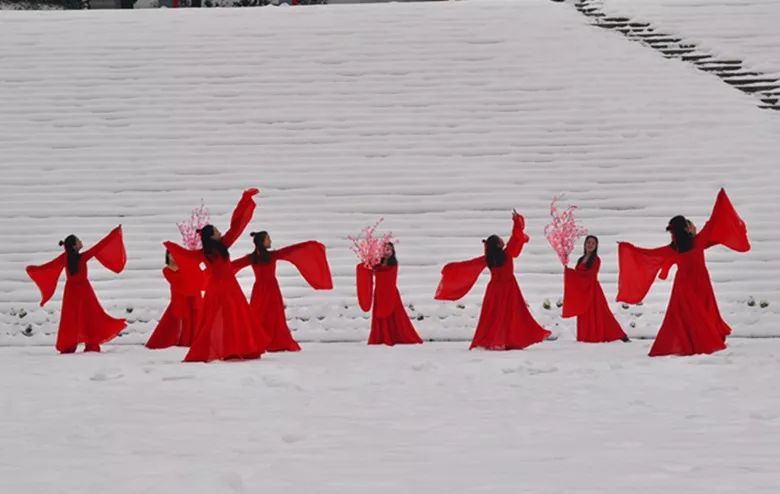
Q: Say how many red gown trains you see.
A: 8